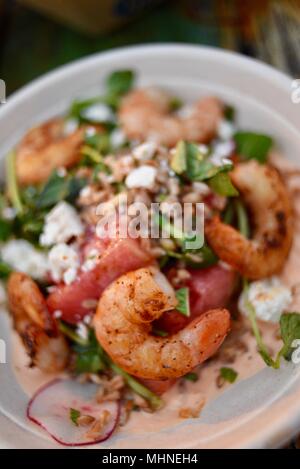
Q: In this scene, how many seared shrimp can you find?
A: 5